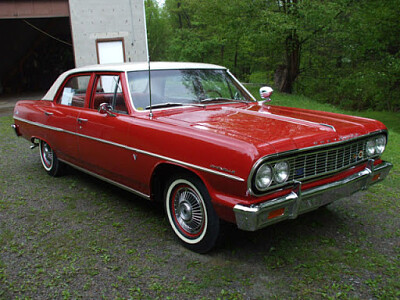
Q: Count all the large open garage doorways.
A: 1